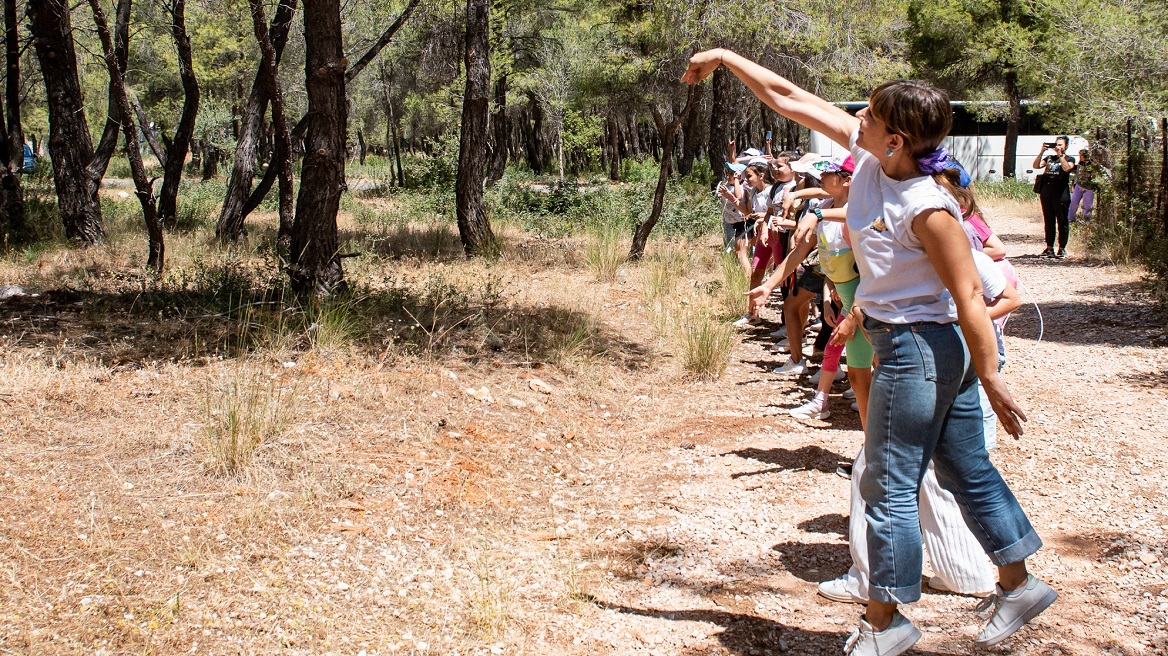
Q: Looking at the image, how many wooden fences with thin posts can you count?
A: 1